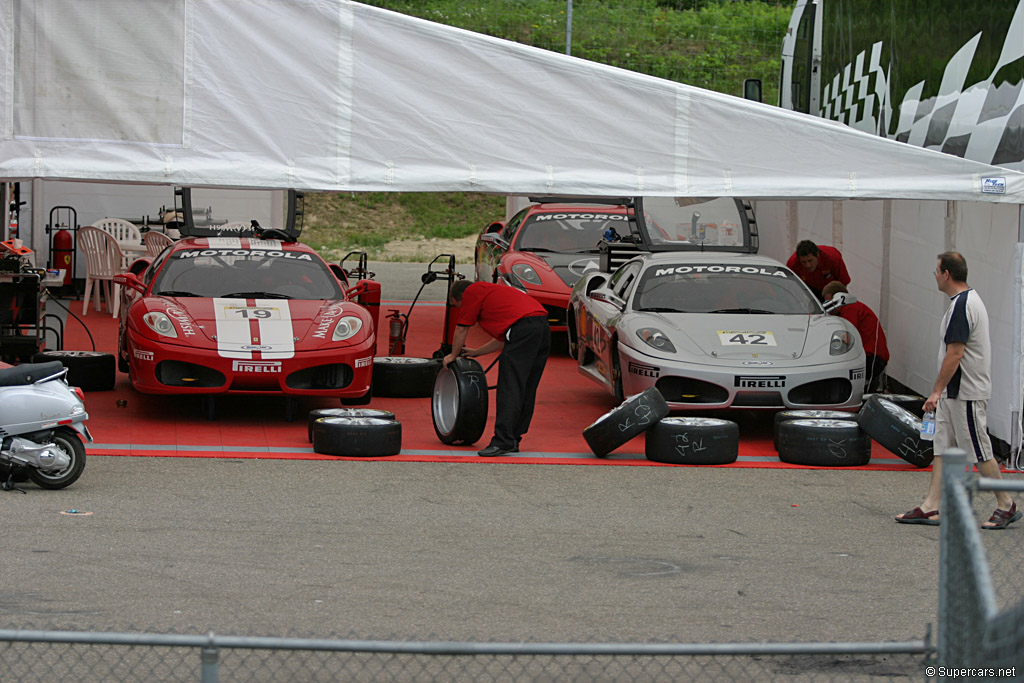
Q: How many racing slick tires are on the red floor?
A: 11